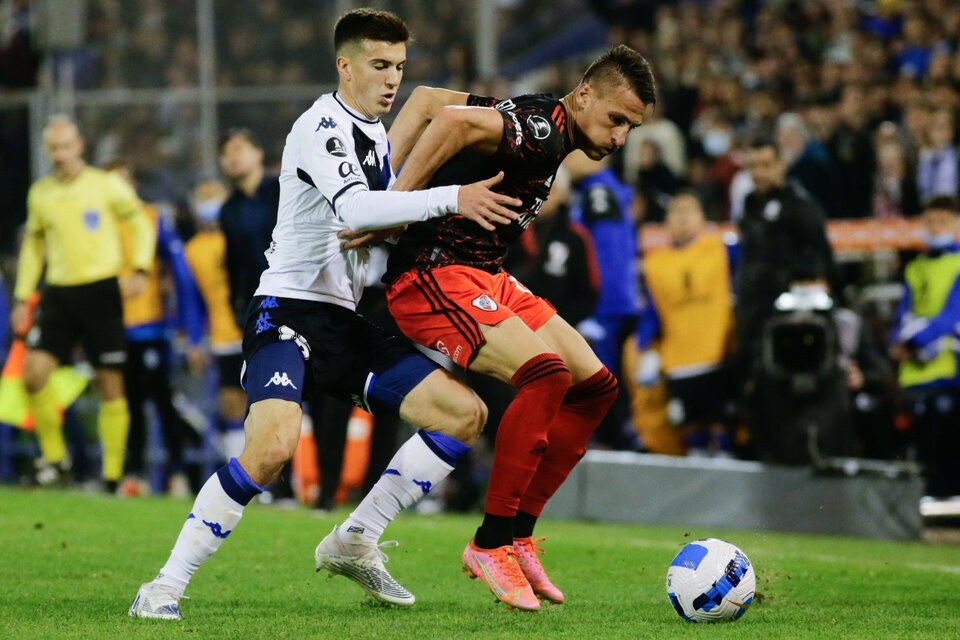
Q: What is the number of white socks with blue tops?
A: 2